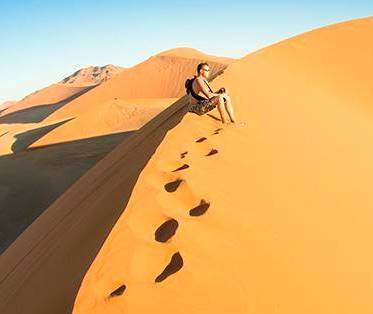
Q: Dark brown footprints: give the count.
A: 10